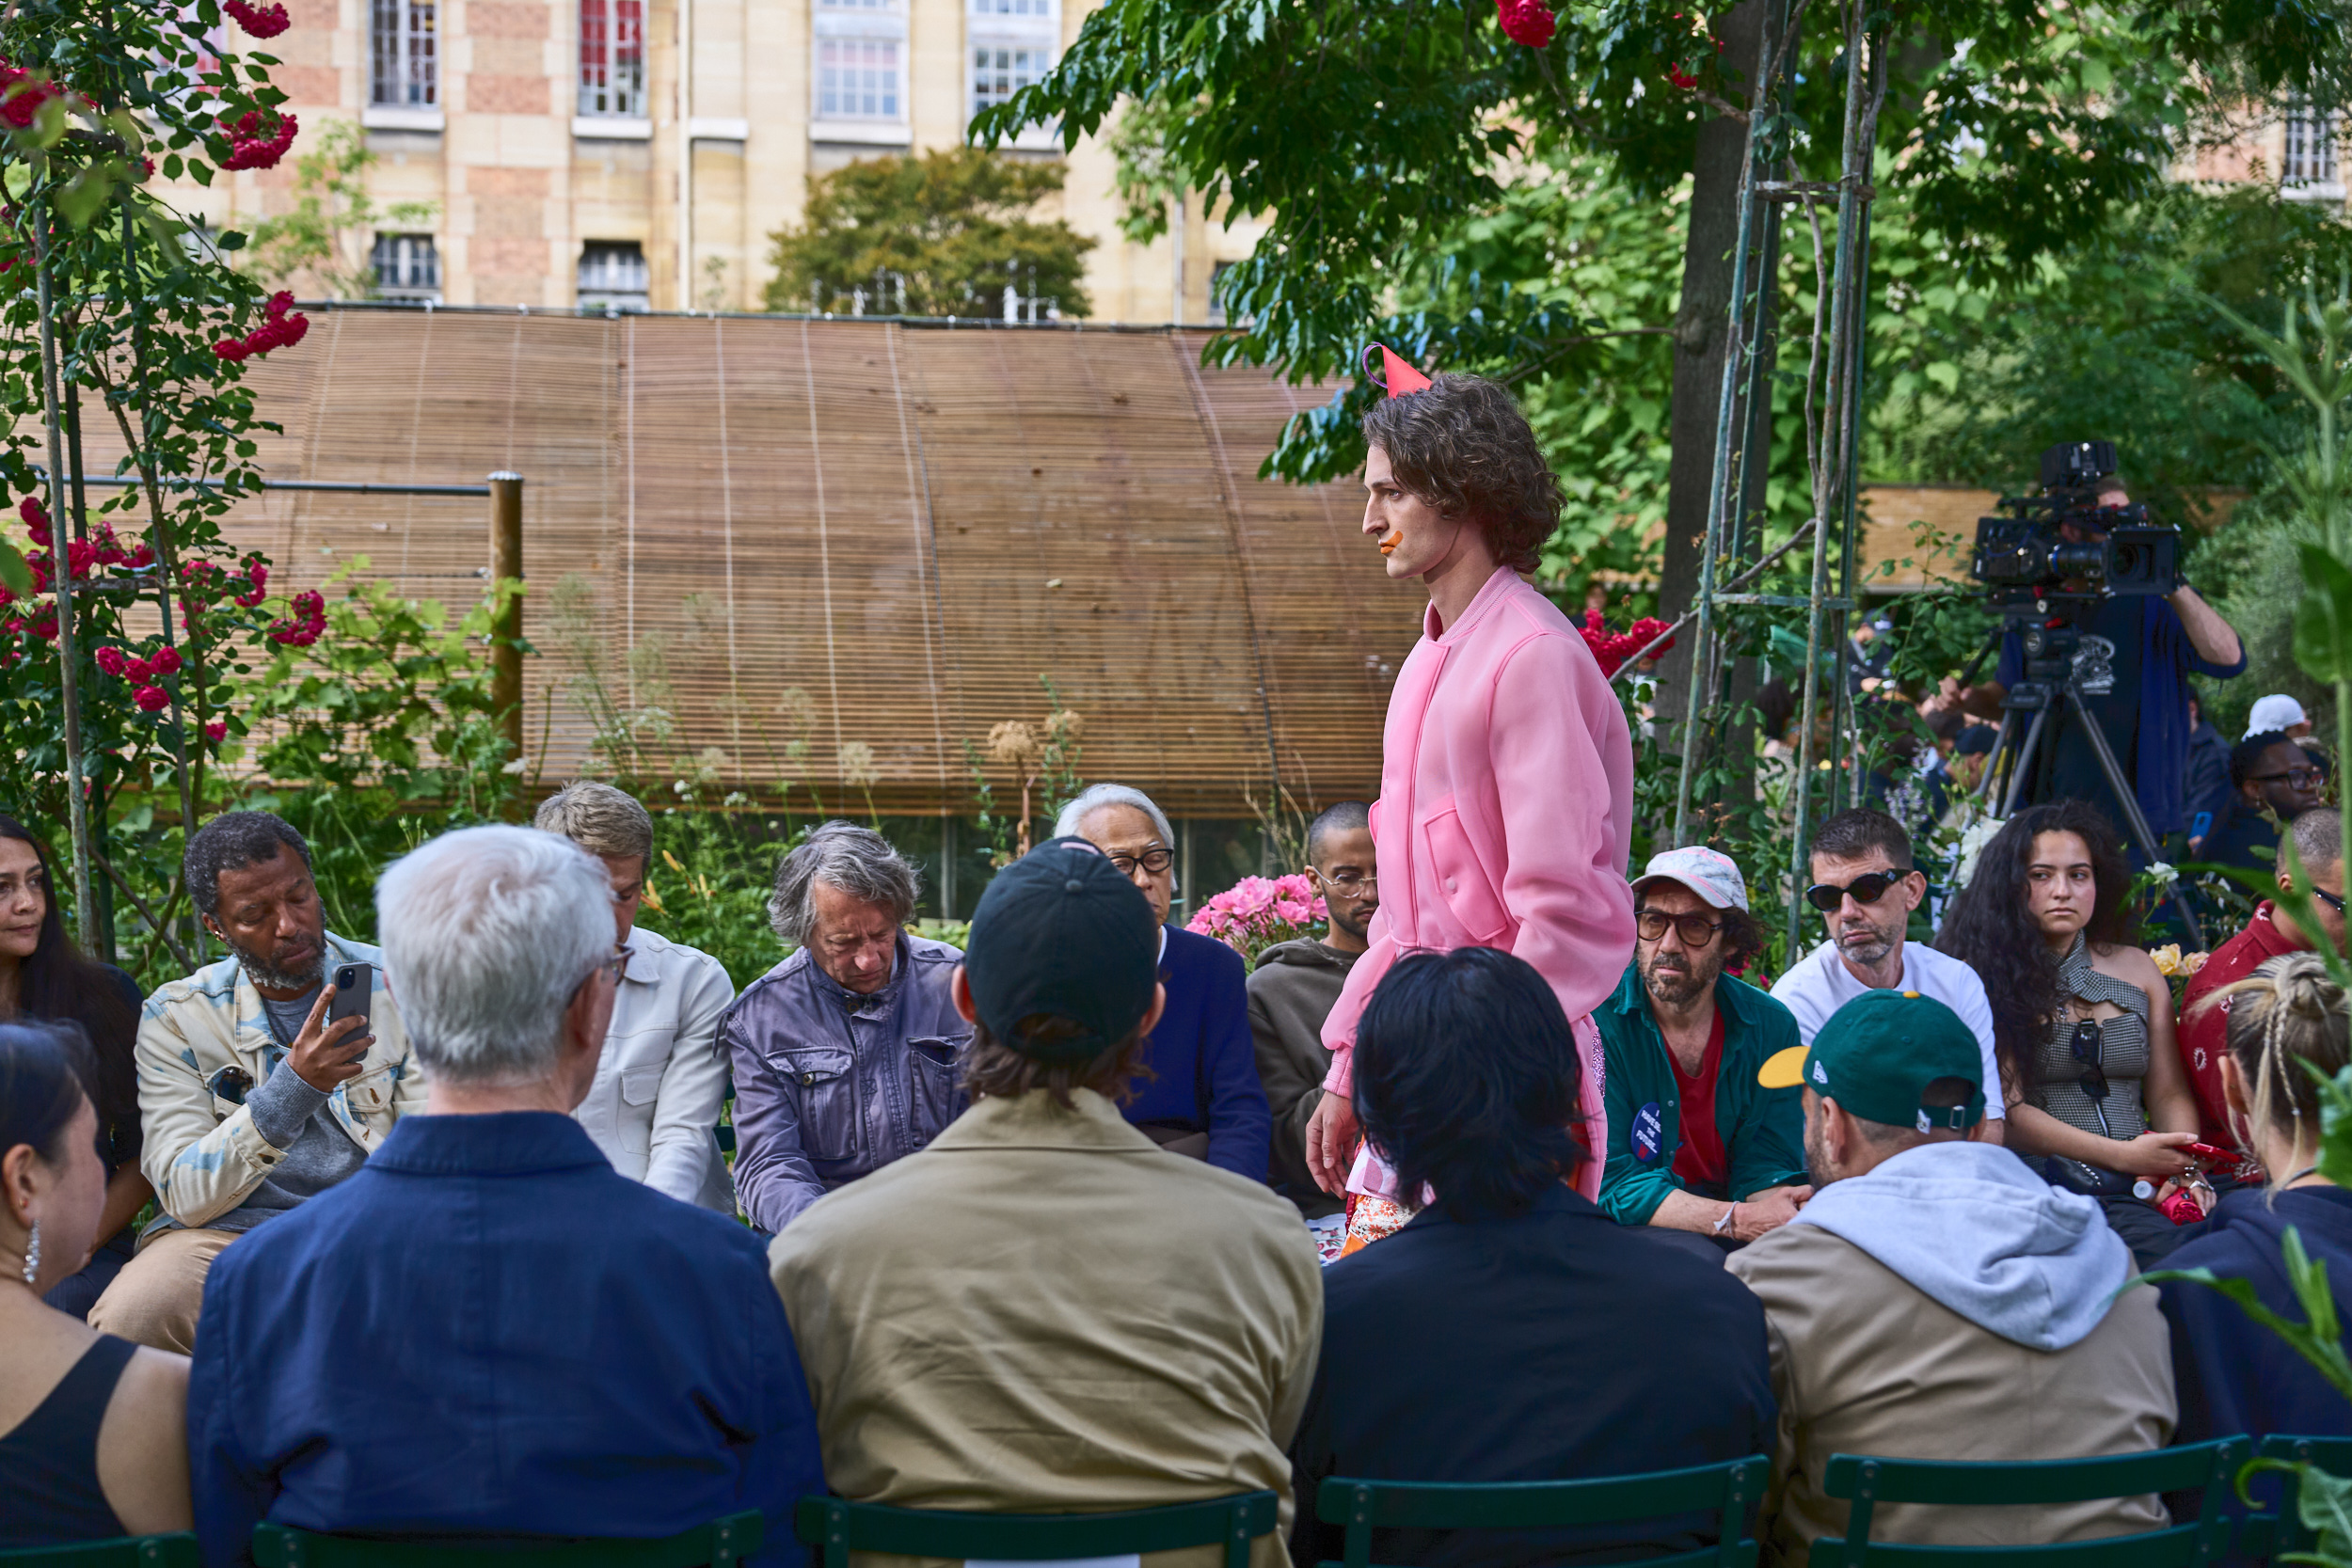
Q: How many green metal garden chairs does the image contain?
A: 6